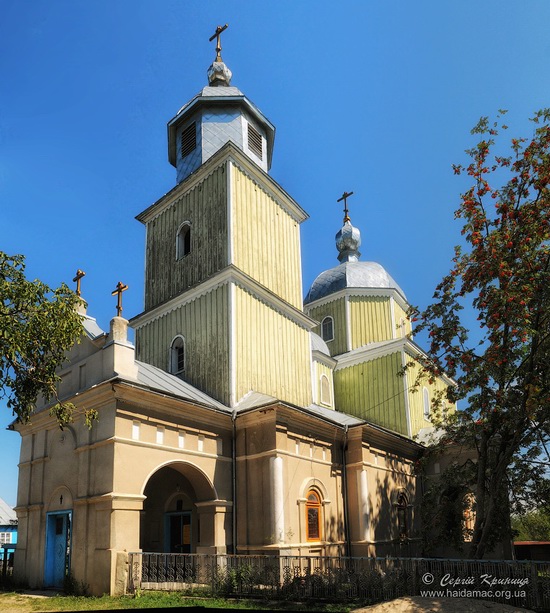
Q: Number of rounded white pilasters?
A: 2